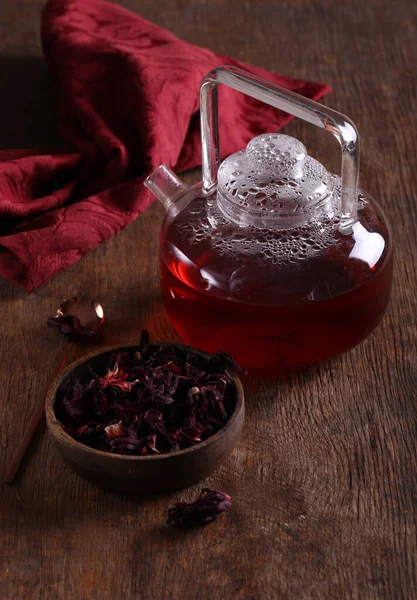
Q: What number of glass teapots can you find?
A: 1